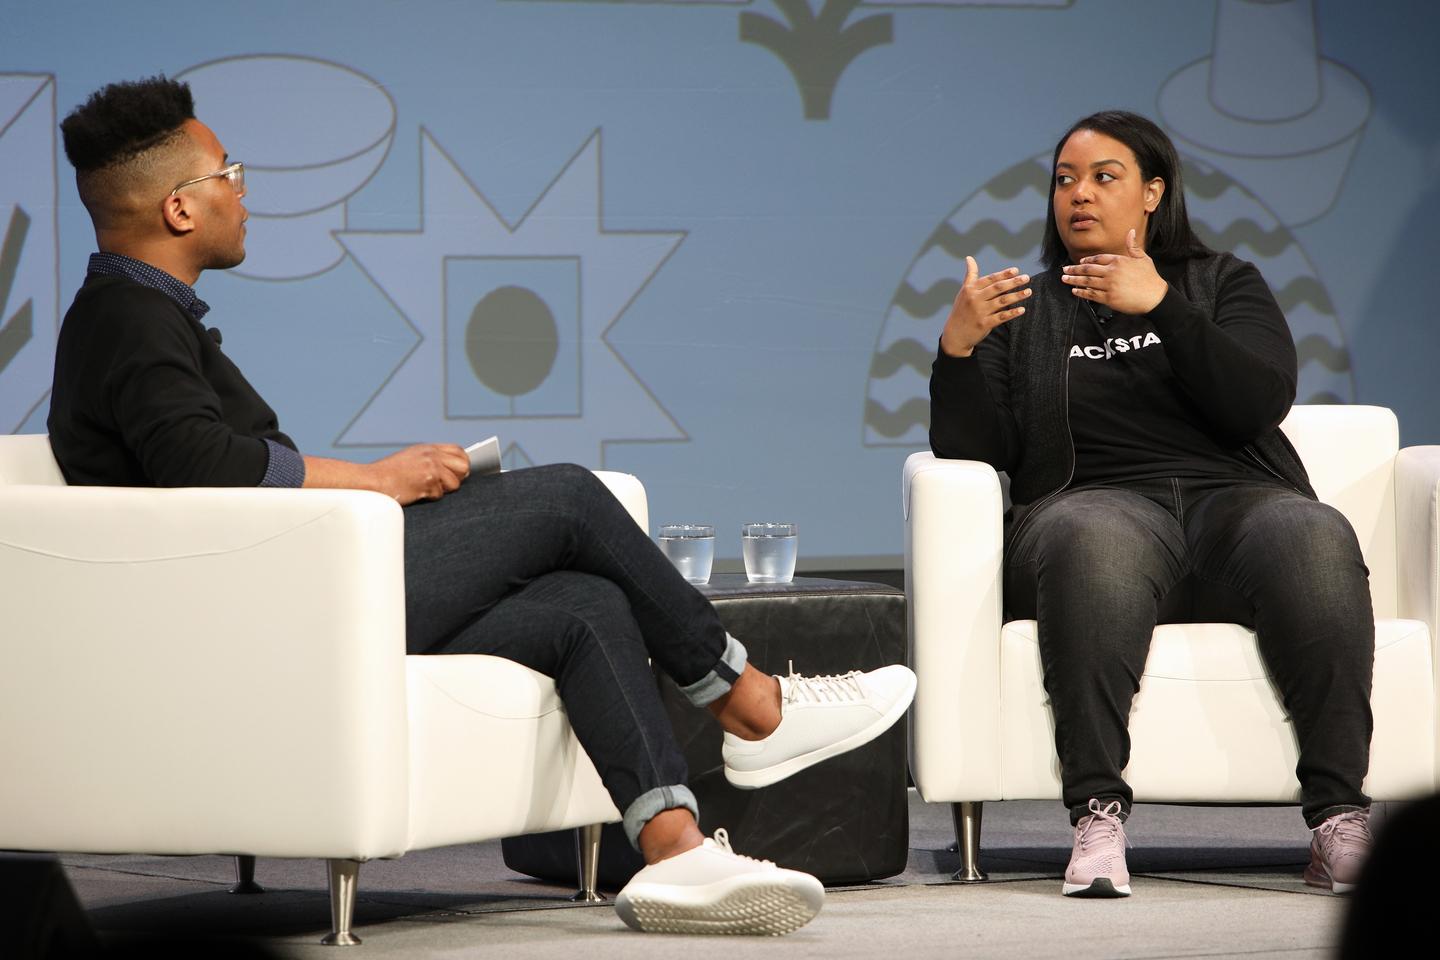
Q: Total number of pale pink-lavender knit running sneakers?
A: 2